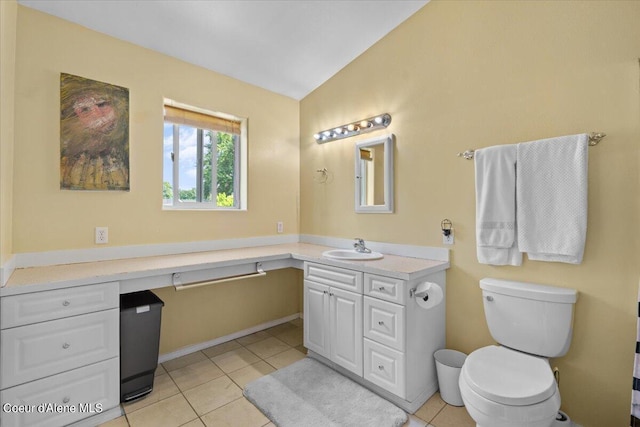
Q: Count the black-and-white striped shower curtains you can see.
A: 1